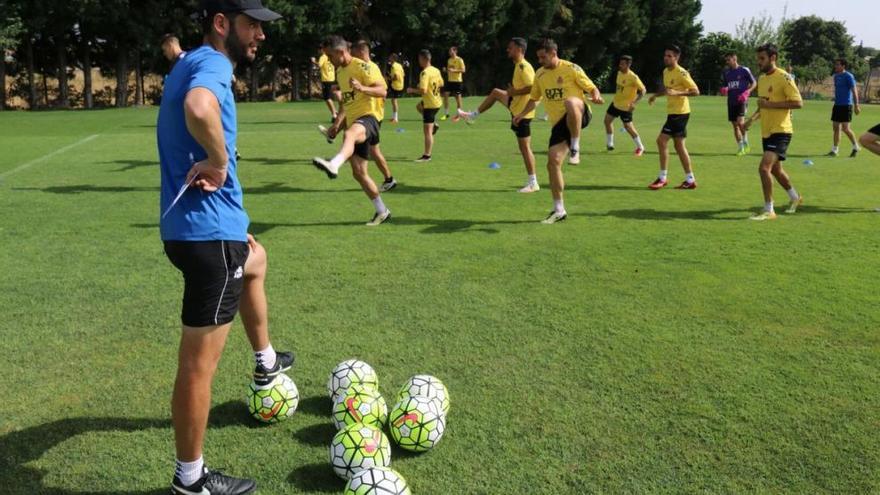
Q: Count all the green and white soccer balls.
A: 7